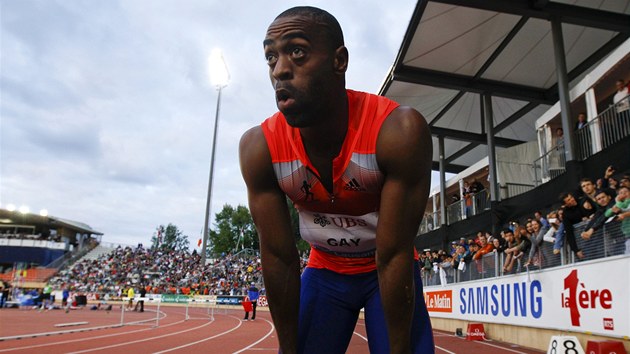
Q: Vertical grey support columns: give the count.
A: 3